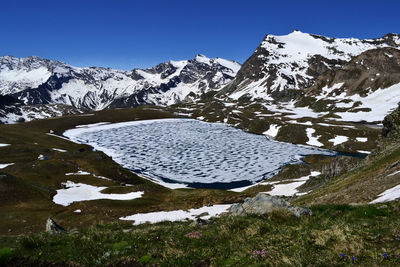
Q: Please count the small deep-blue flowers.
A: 3